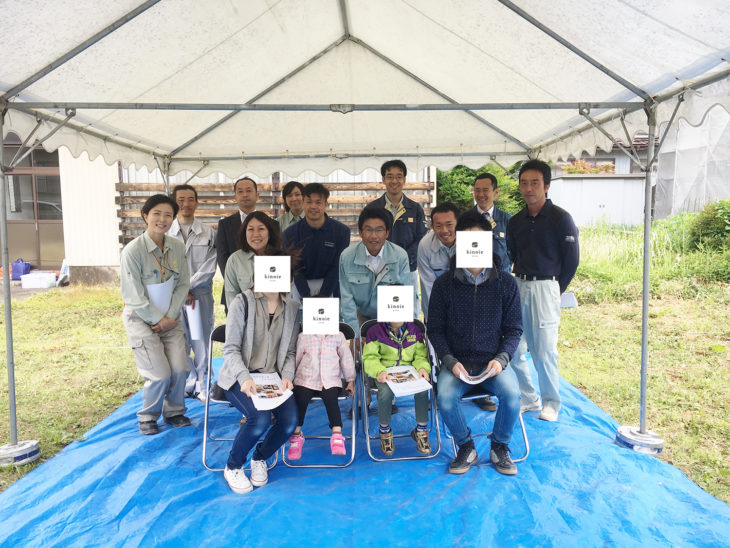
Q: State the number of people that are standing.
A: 11